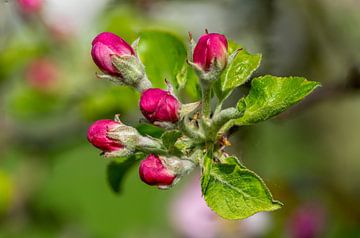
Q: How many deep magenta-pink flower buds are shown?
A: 5